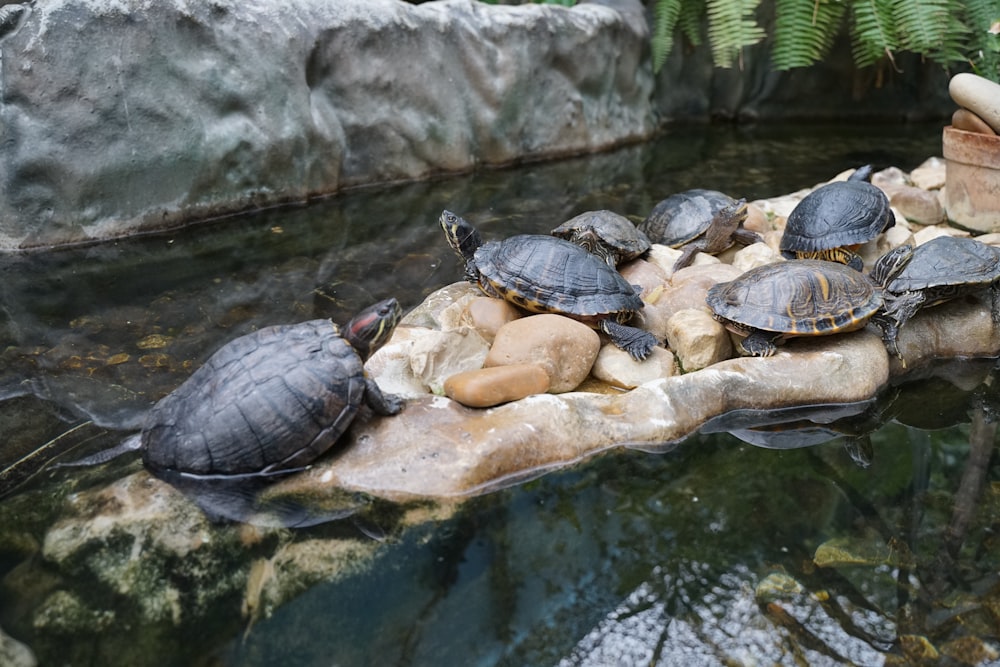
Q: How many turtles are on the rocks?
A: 7